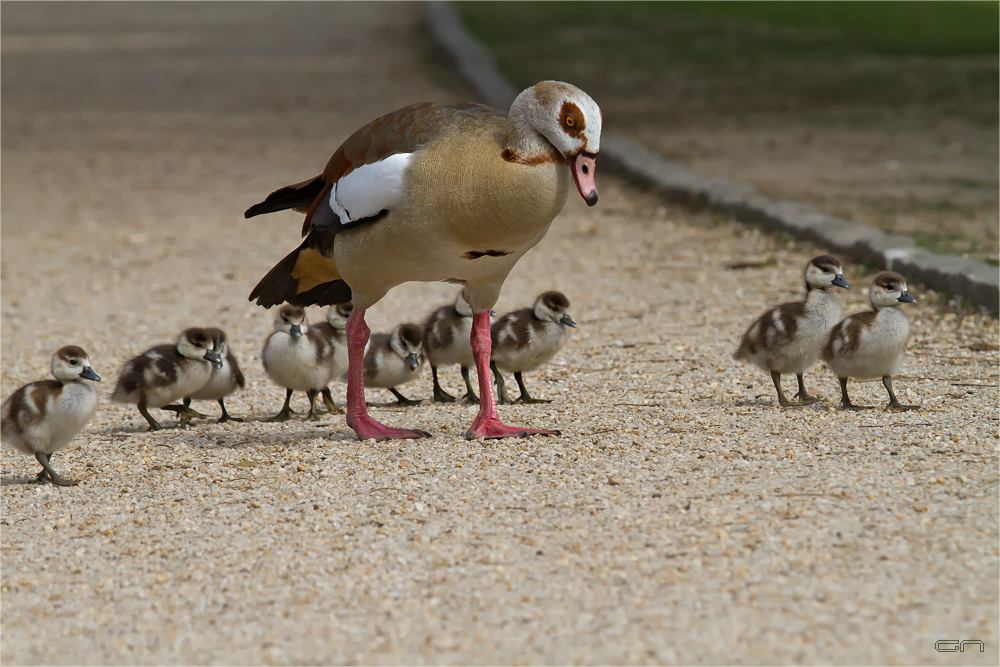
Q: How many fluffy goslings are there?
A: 10